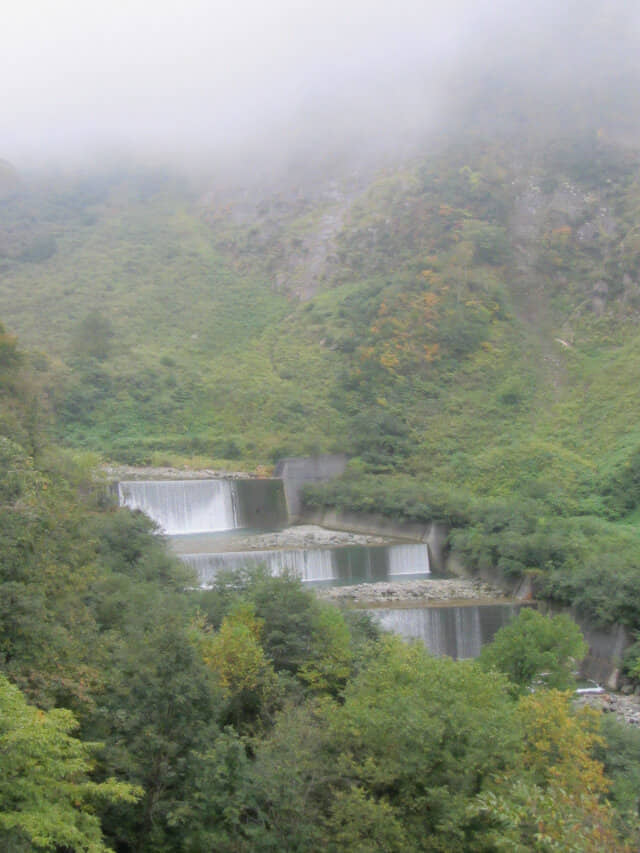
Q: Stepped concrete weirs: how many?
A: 3